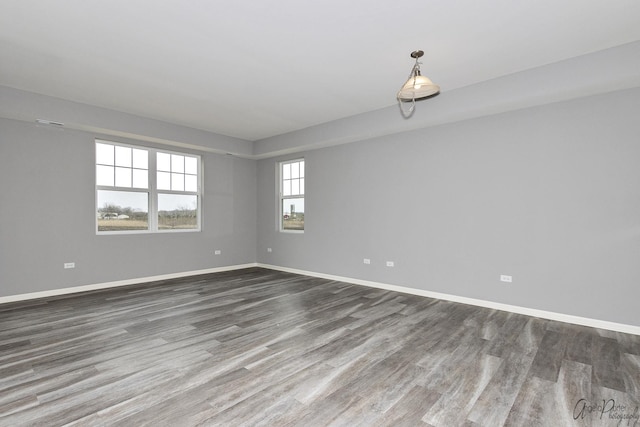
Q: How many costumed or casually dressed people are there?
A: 0